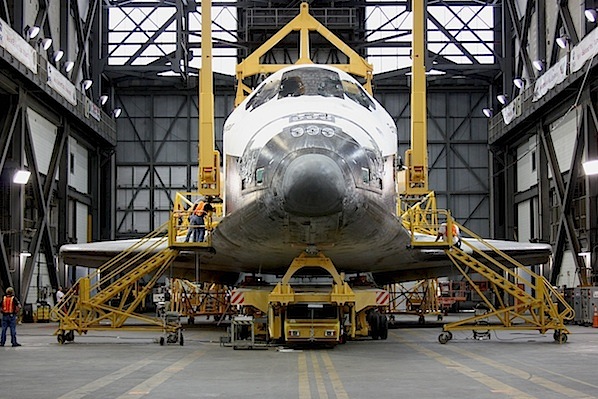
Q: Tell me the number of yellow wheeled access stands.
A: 2